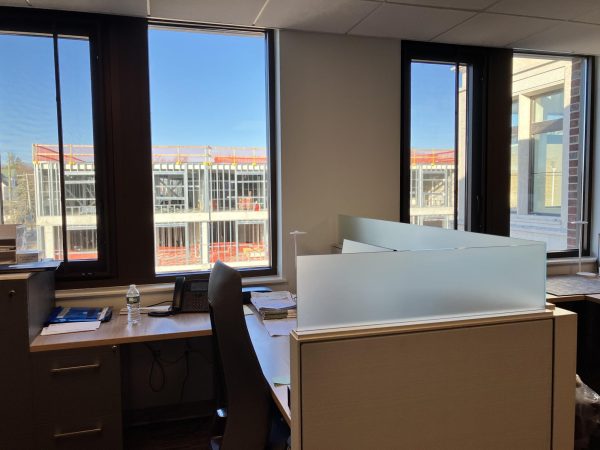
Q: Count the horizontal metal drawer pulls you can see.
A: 2